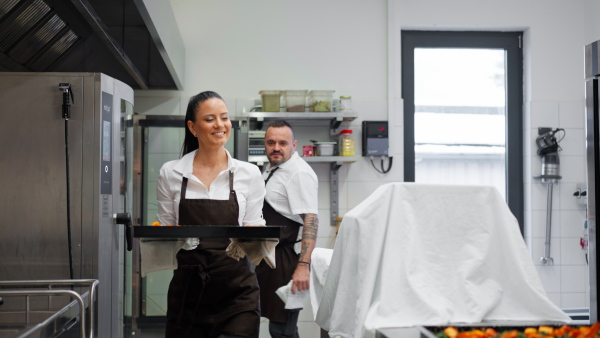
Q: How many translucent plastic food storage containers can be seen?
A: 3